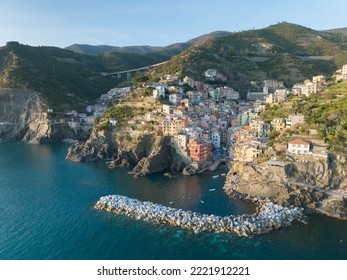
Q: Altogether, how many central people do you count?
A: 0